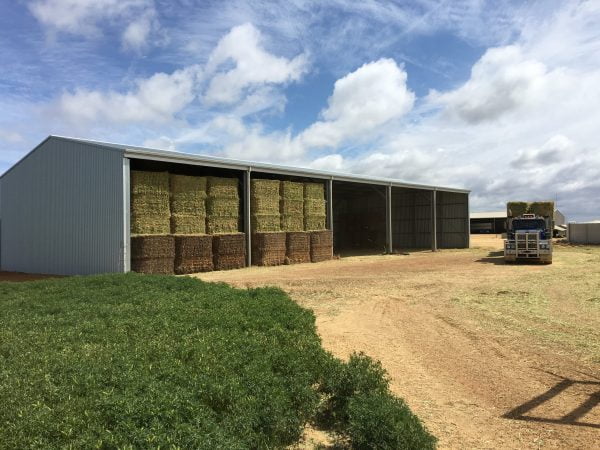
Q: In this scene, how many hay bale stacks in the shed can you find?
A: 6